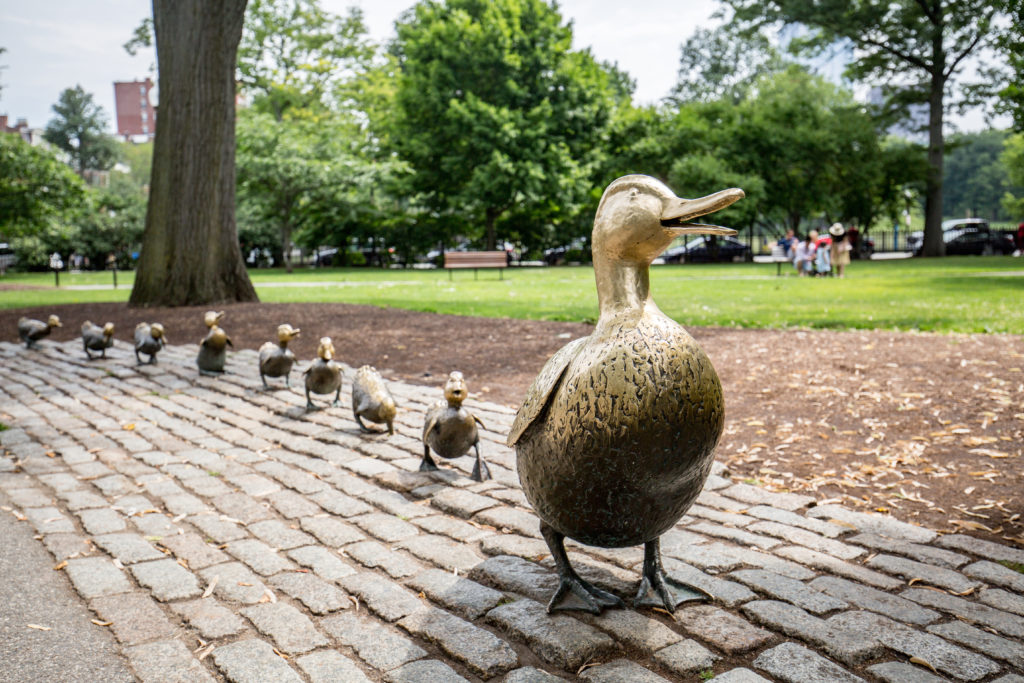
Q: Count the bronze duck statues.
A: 9